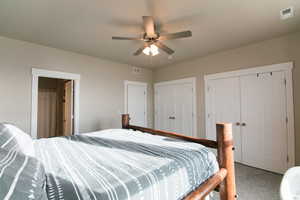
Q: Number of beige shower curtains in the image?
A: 1